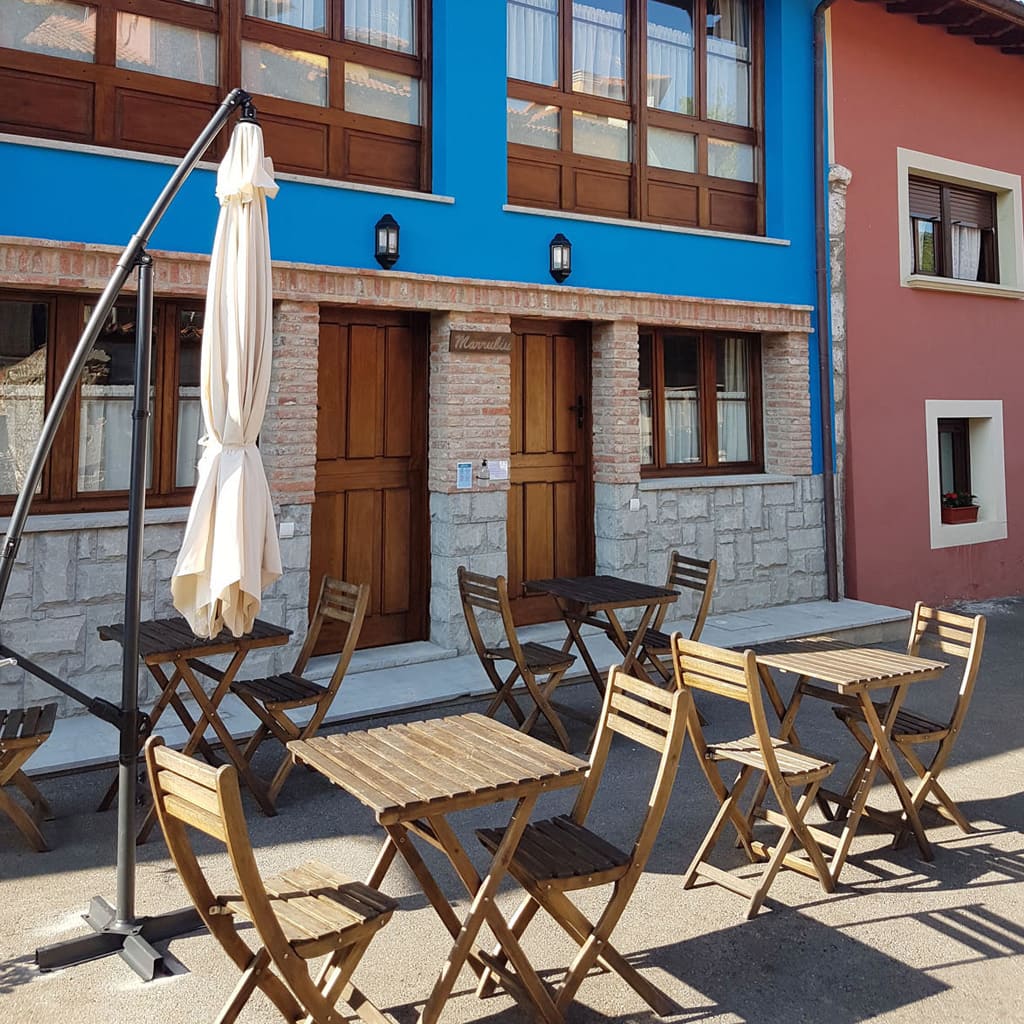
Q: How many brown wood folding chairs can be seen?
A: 8